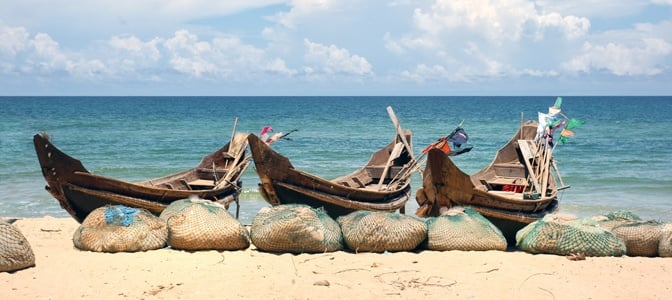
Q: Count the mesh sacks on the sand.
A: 9